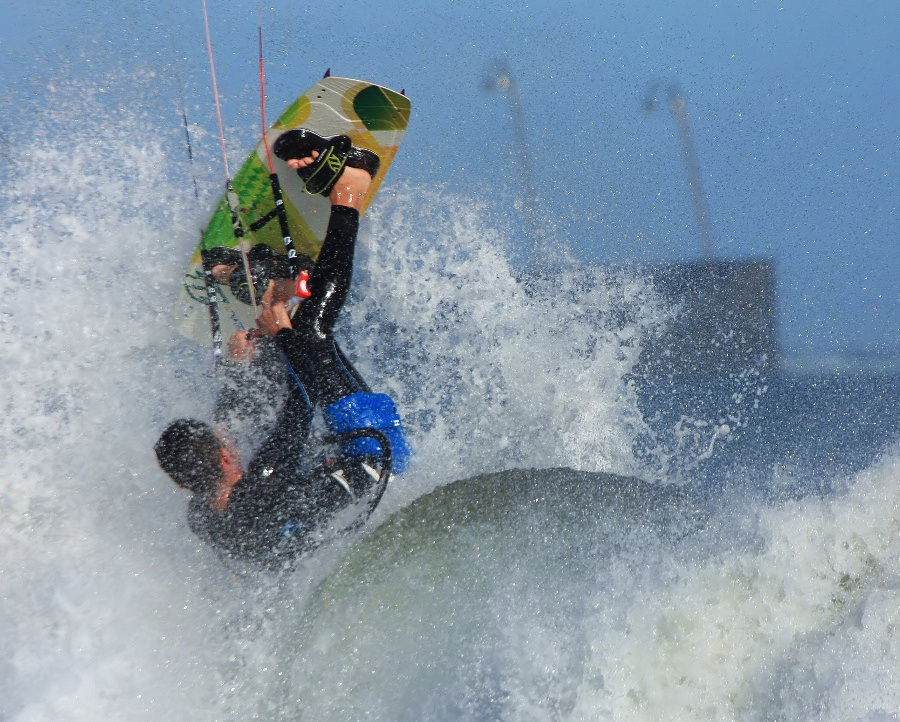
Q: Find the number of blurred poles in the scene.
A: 2